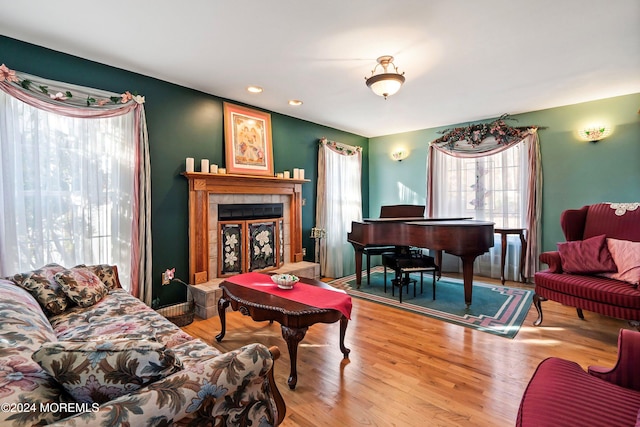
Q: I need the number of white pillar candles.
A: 8